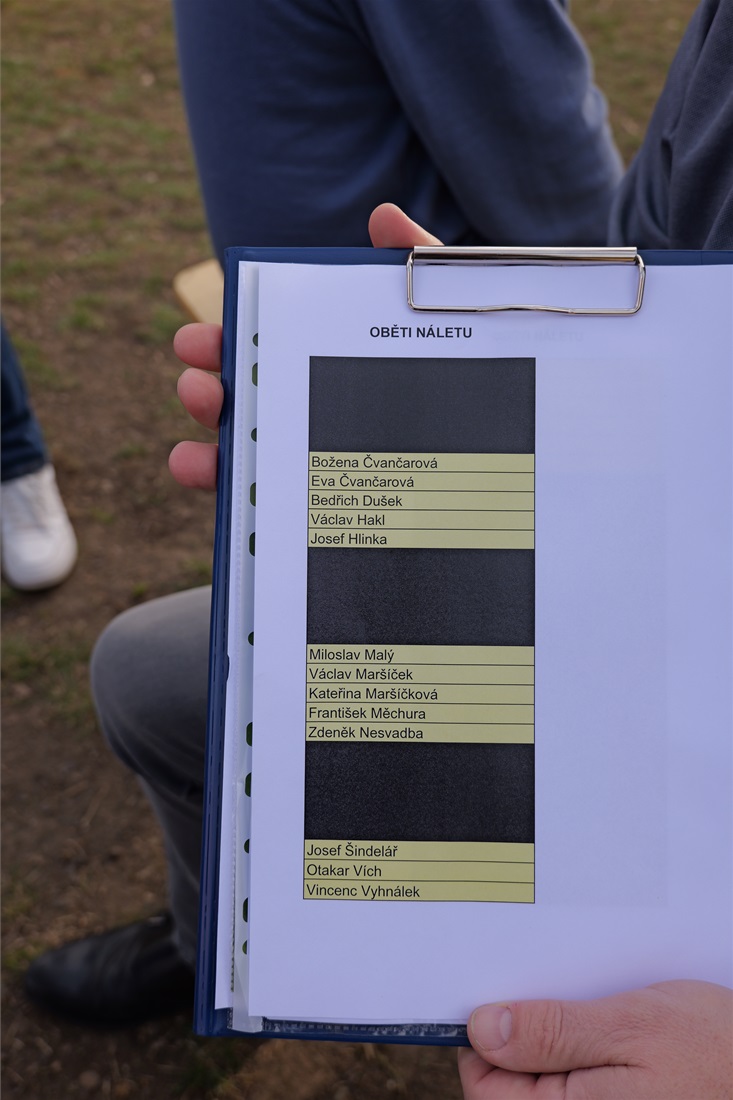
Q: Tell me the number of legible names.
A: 13